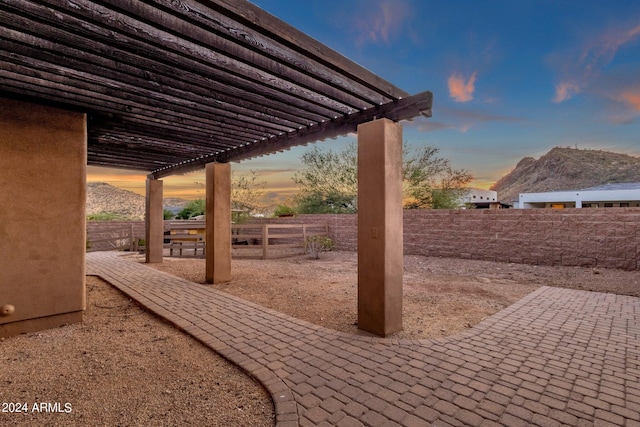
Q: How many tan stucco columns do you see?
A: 3